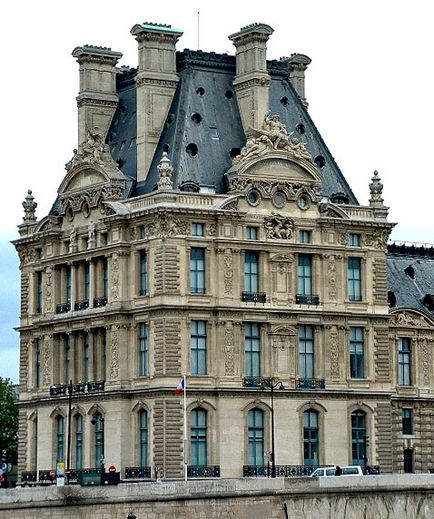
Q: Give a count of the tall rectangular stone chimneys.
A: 4